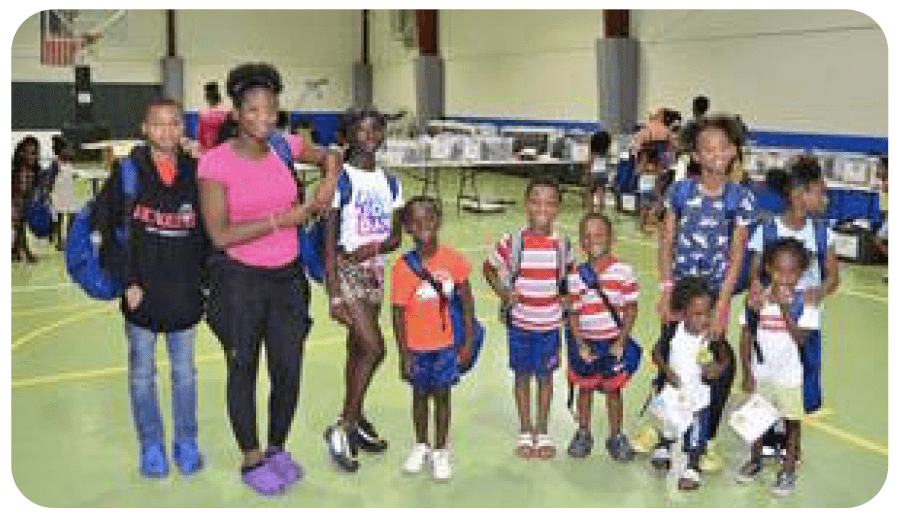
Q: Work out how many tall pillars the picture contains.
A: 4